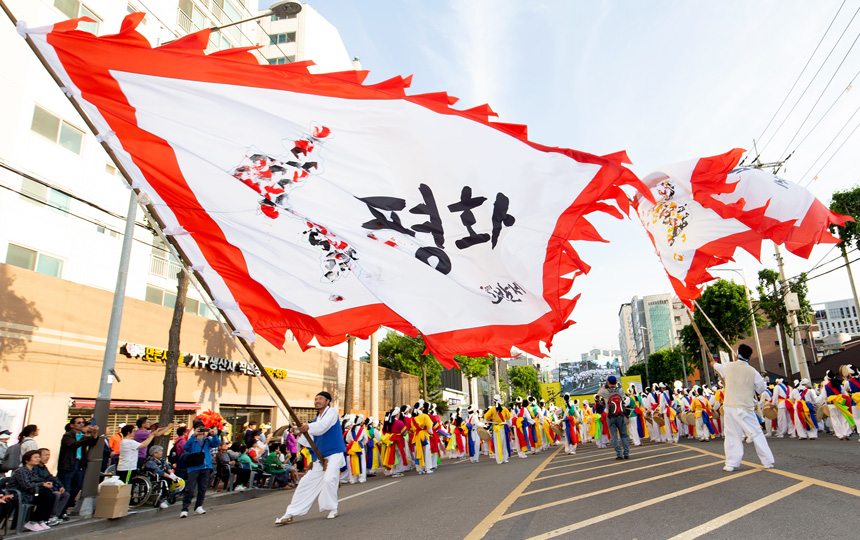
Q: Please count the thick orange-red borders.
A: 2